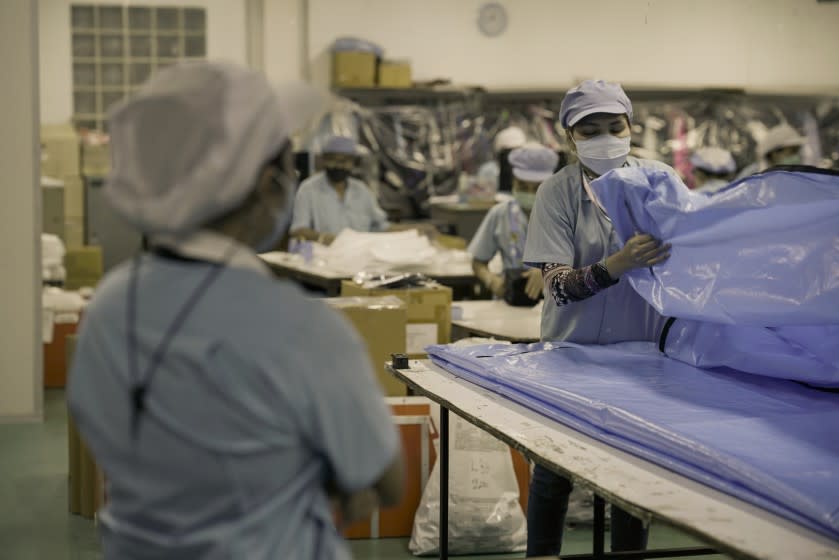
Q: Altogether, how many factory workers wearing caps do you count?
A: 7